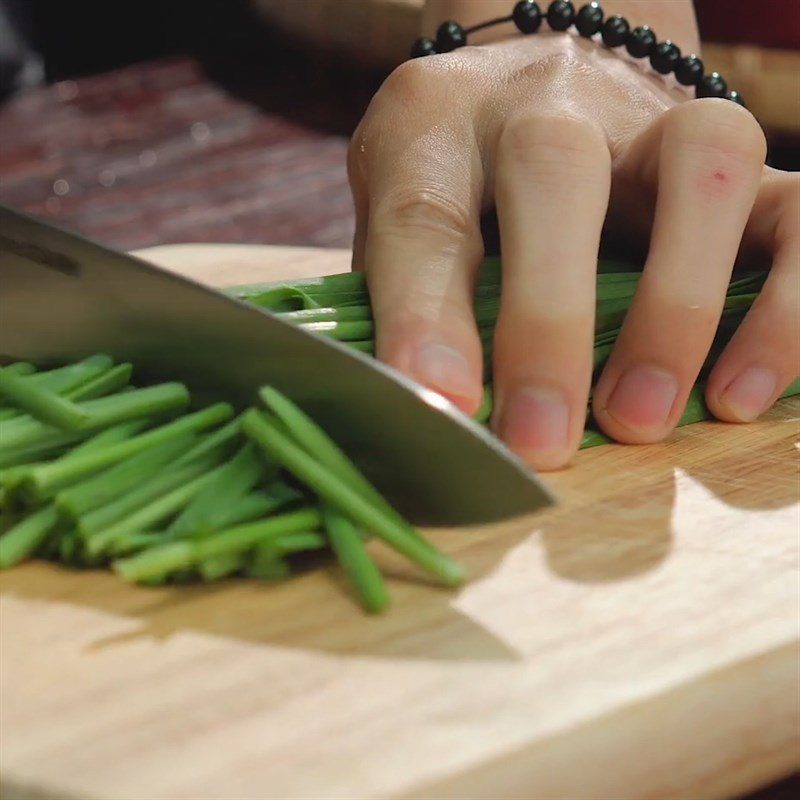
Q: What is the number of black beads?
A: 11